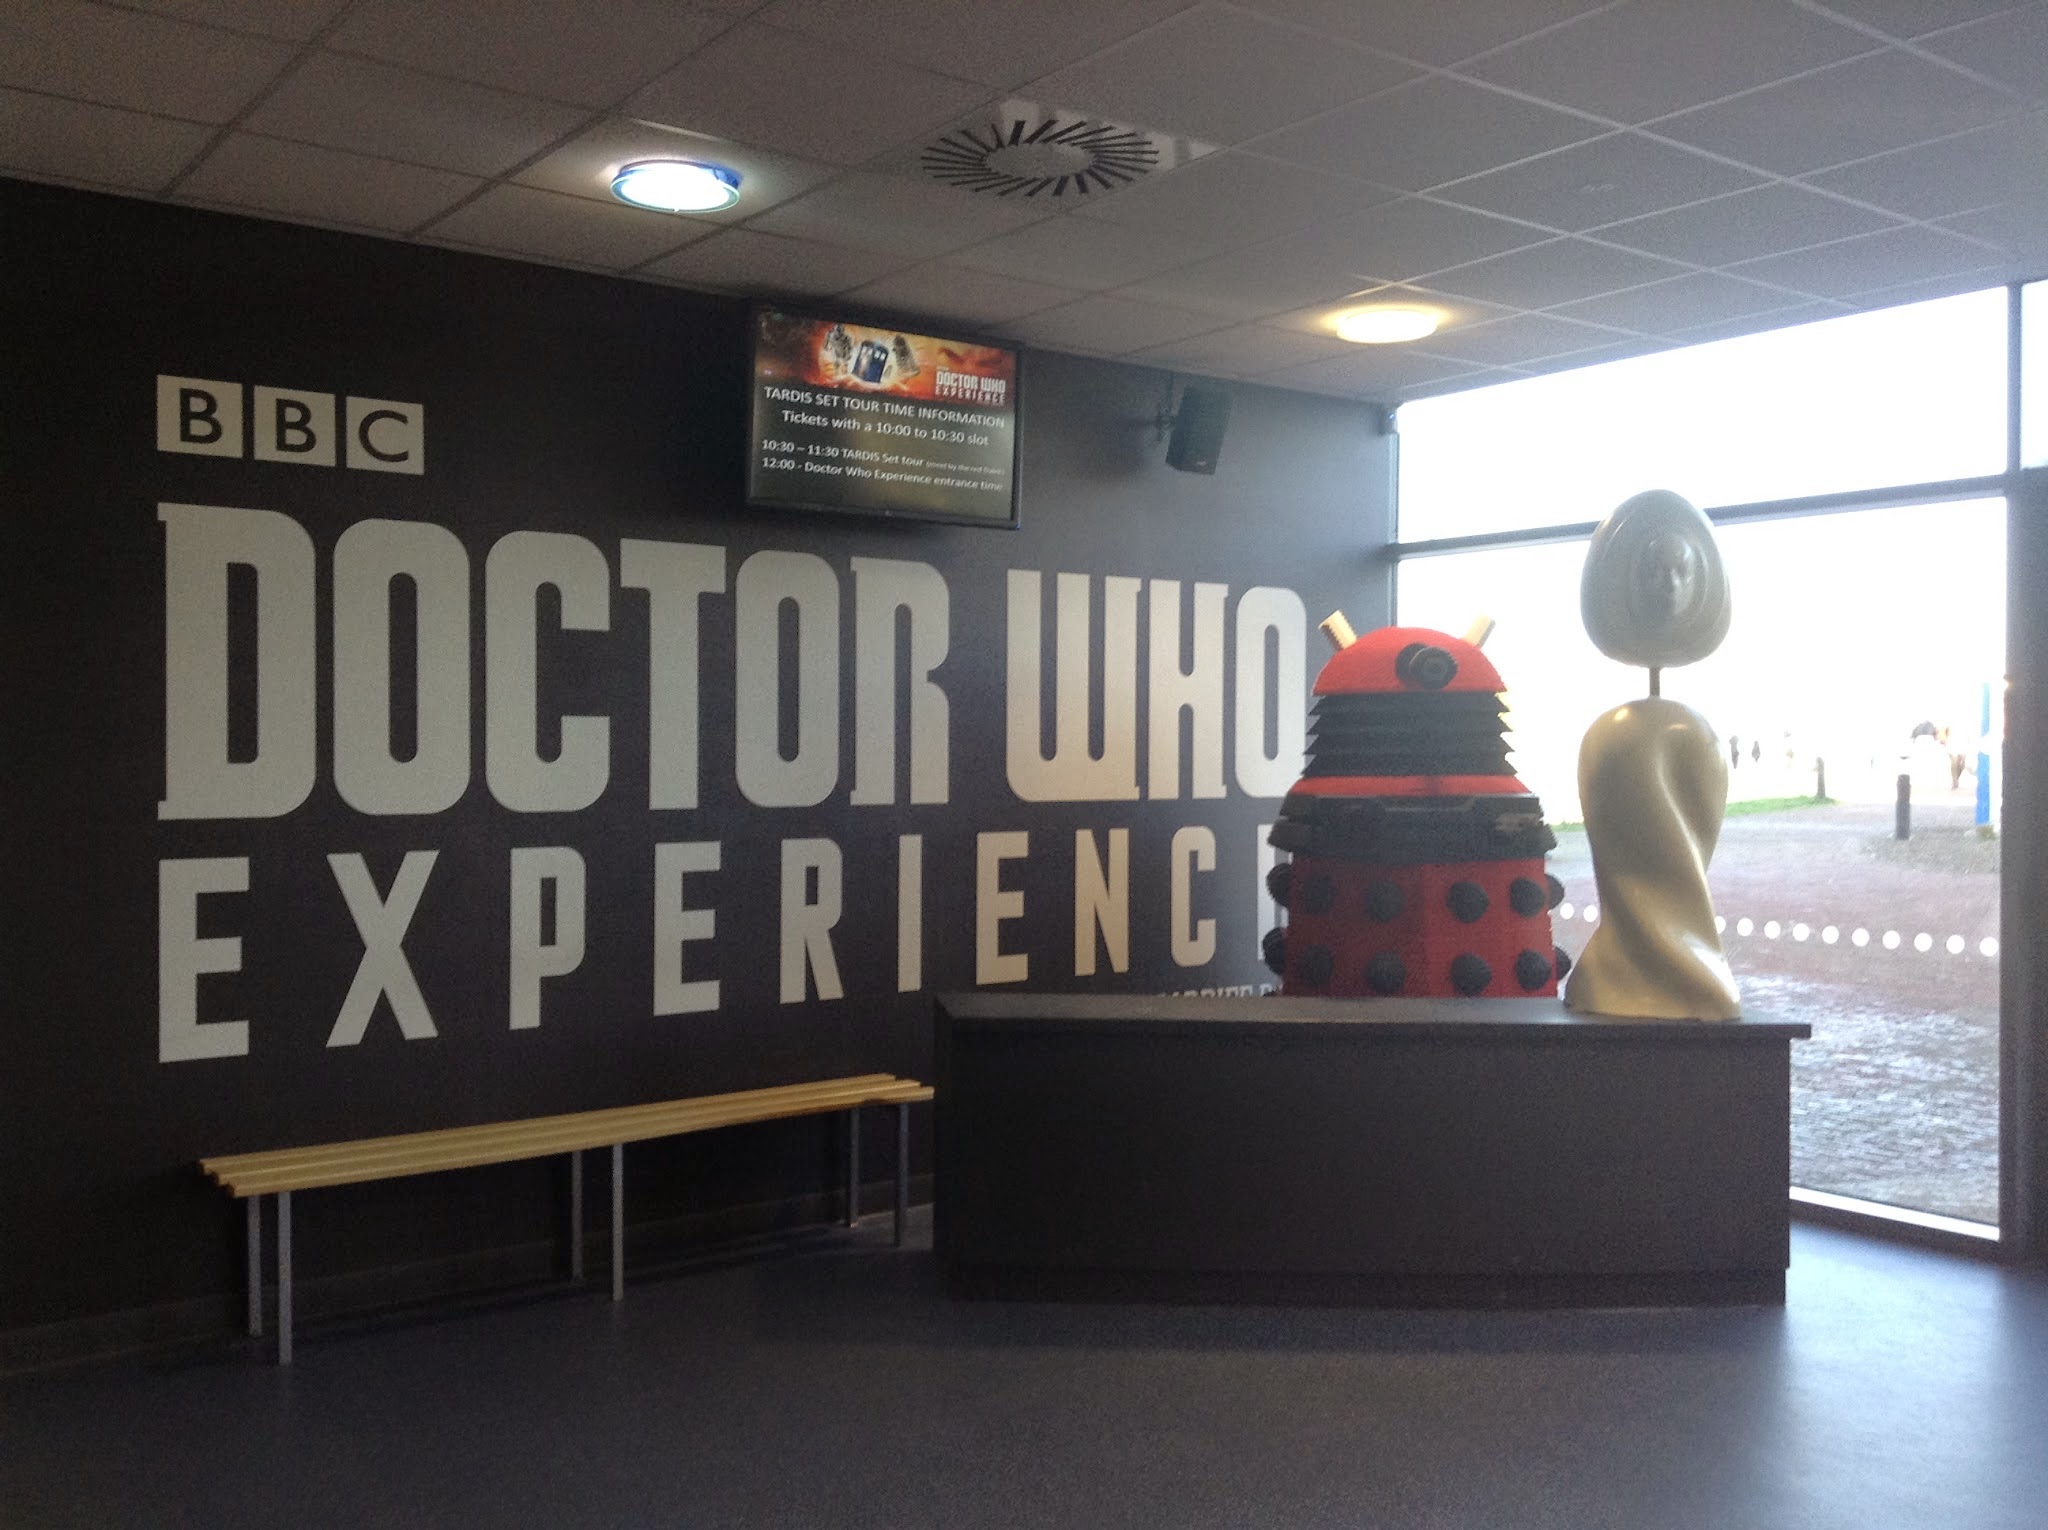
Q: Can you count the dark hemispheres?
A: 12